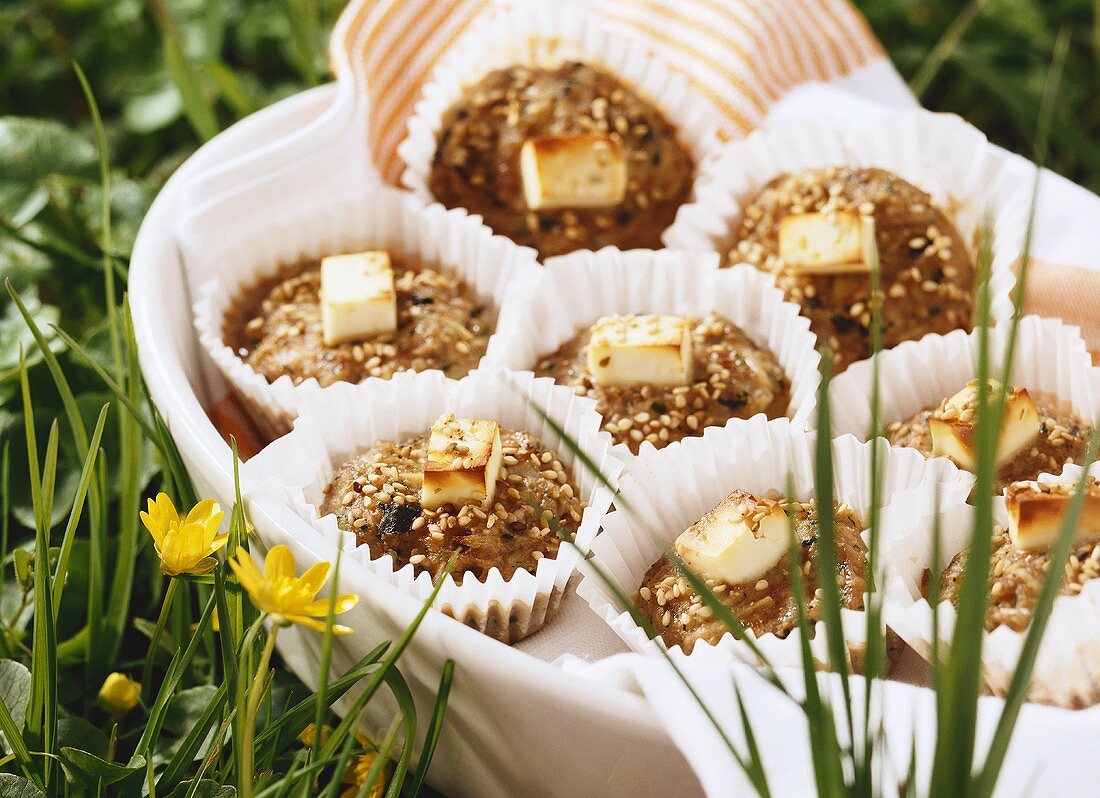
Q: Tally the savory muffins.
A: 8